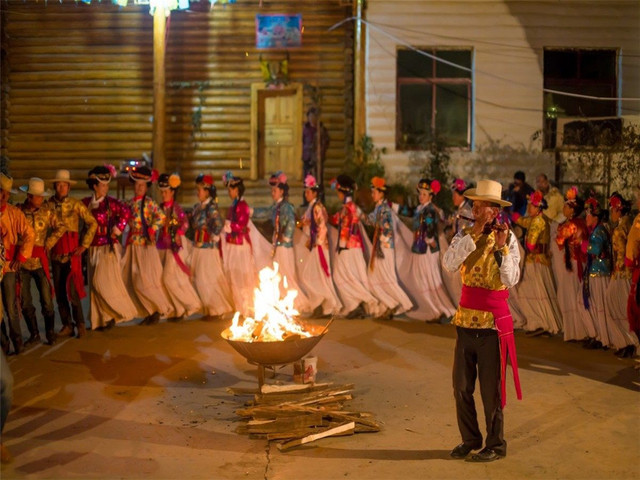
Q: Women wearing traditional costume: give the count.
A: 15